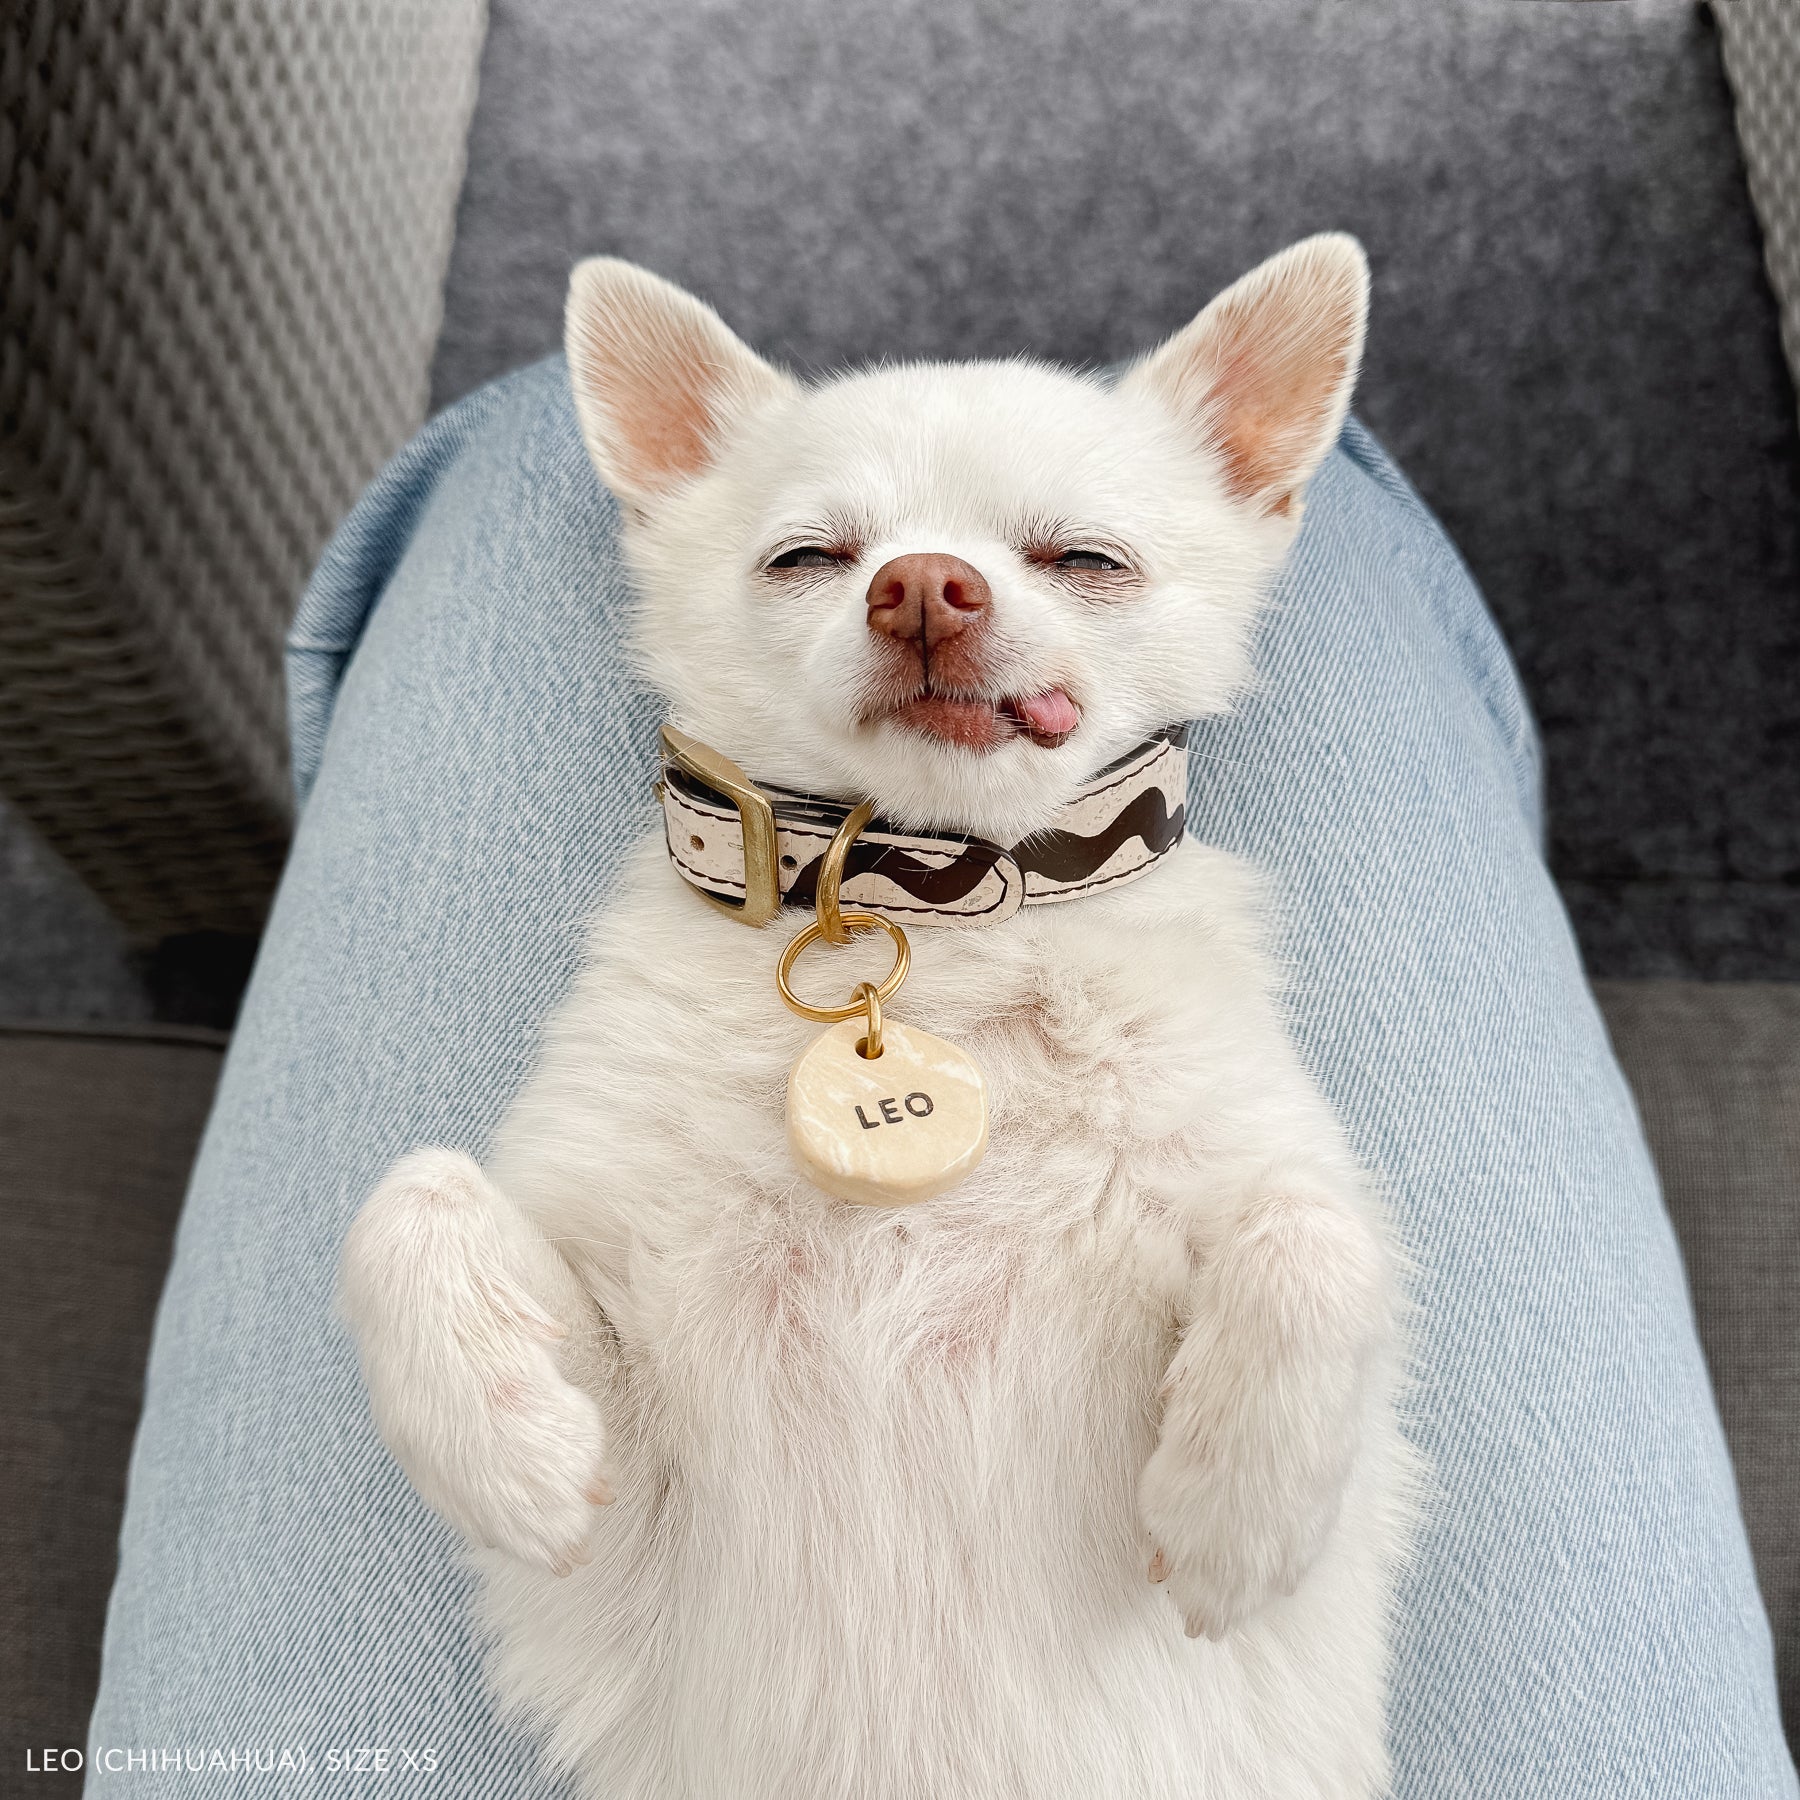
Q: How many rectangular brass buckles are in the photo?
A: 1